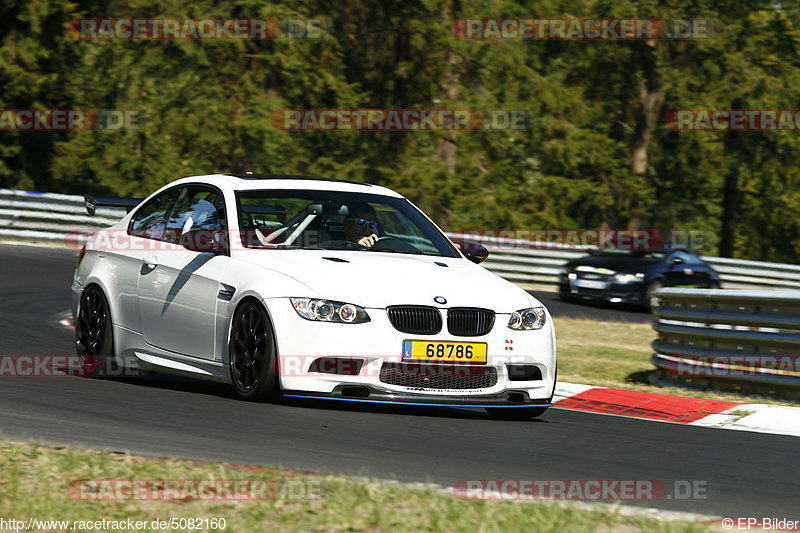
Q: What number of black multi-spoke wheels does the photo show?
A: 2